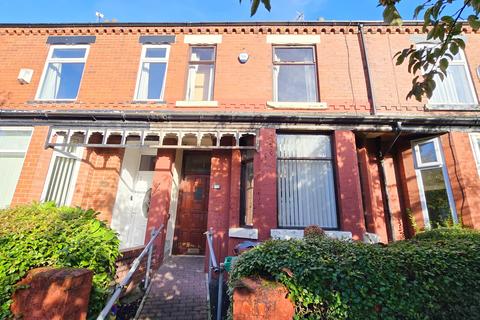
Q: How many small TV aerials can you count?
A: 2